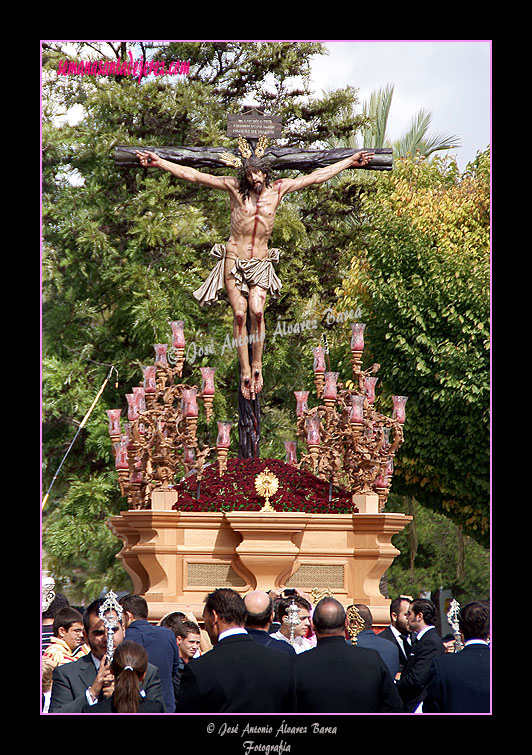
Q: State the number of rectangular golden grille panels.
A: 2